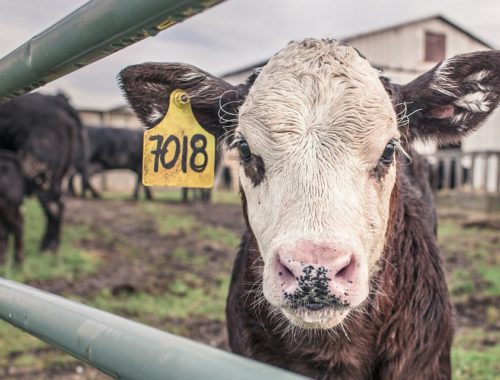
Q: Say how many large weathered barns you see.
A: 1